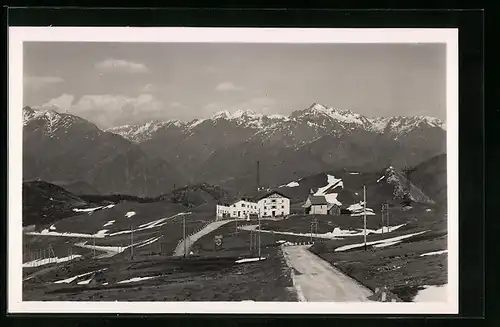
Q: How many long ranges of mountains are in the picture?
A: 1